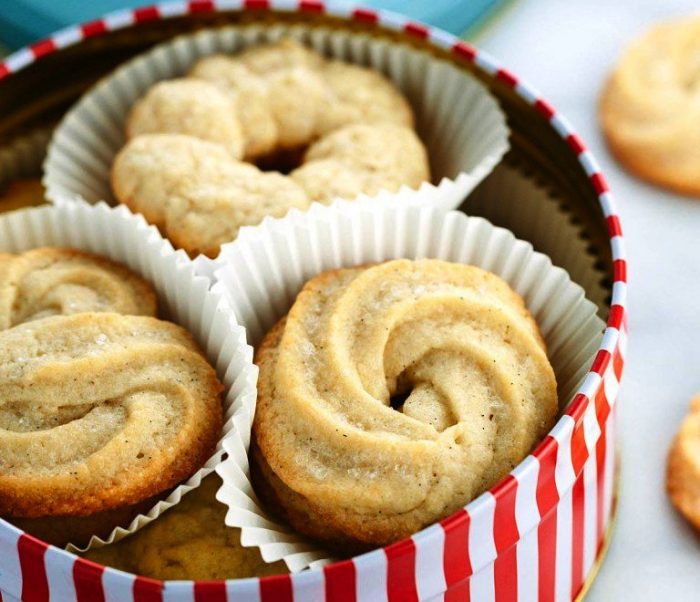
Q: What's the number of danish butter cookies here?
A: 6